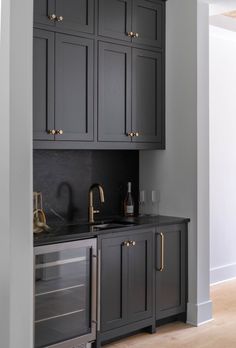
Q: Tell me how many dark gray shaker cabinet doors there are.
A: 11